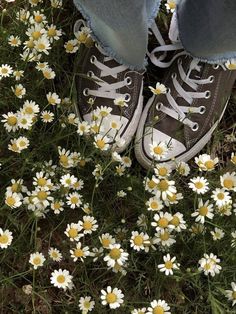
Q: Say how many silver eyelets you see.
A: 14